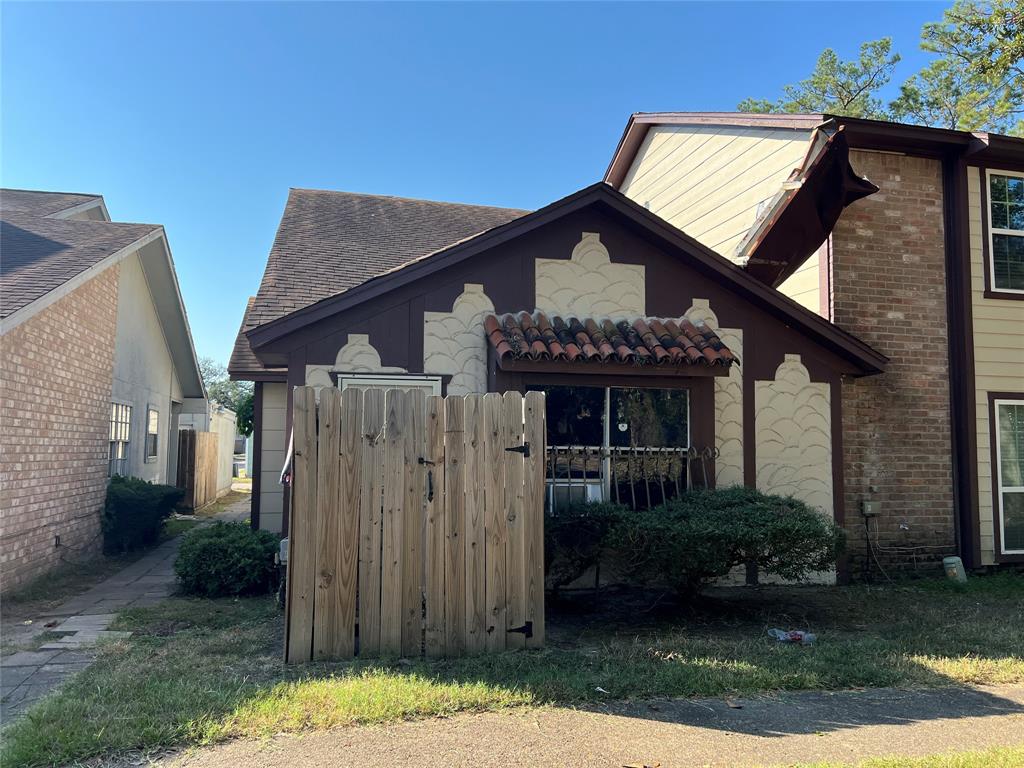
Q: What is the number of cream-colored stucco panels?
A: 5